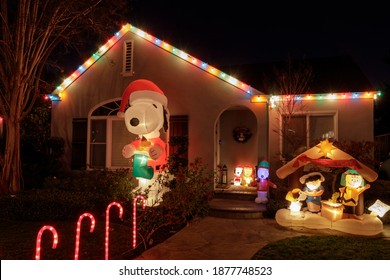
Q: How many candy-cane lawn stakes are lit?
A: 4